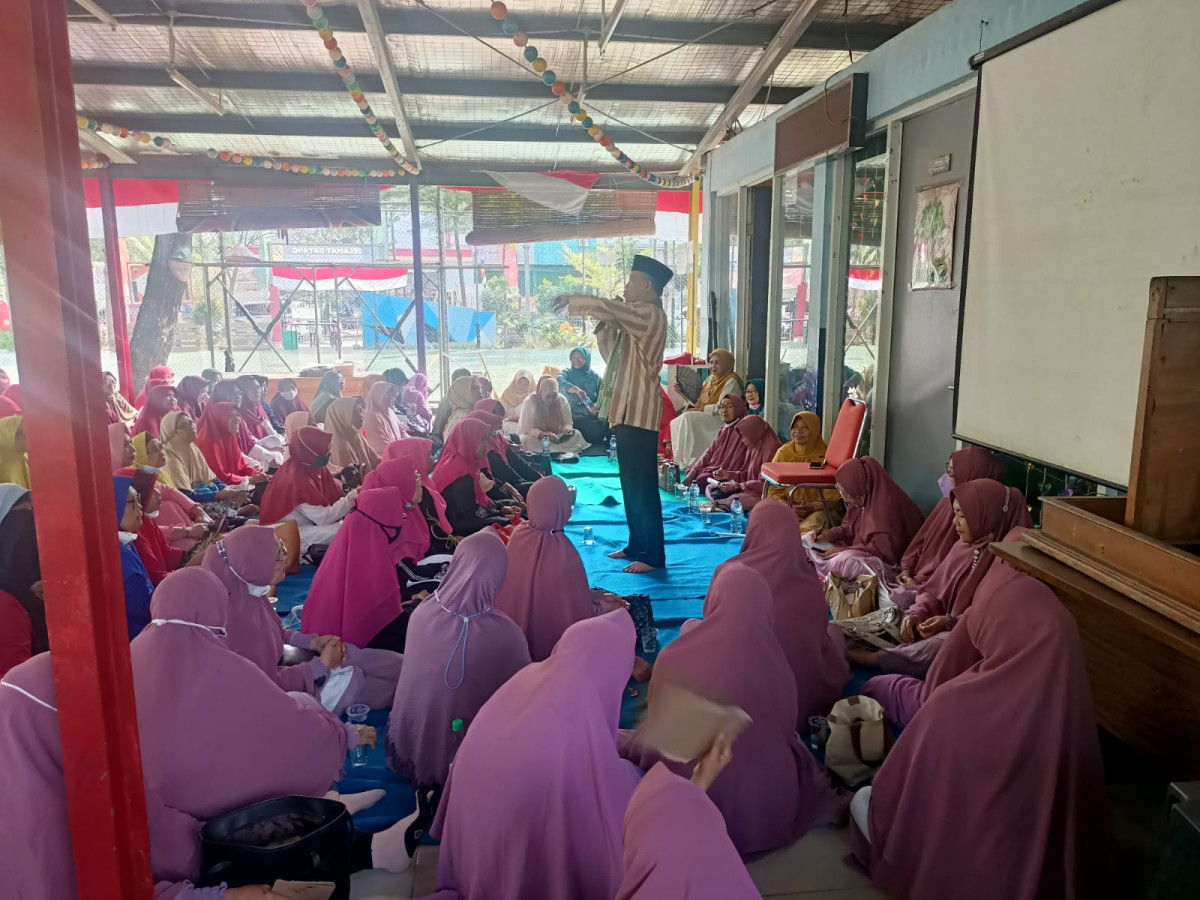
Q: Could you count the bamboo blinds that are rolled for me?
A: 2